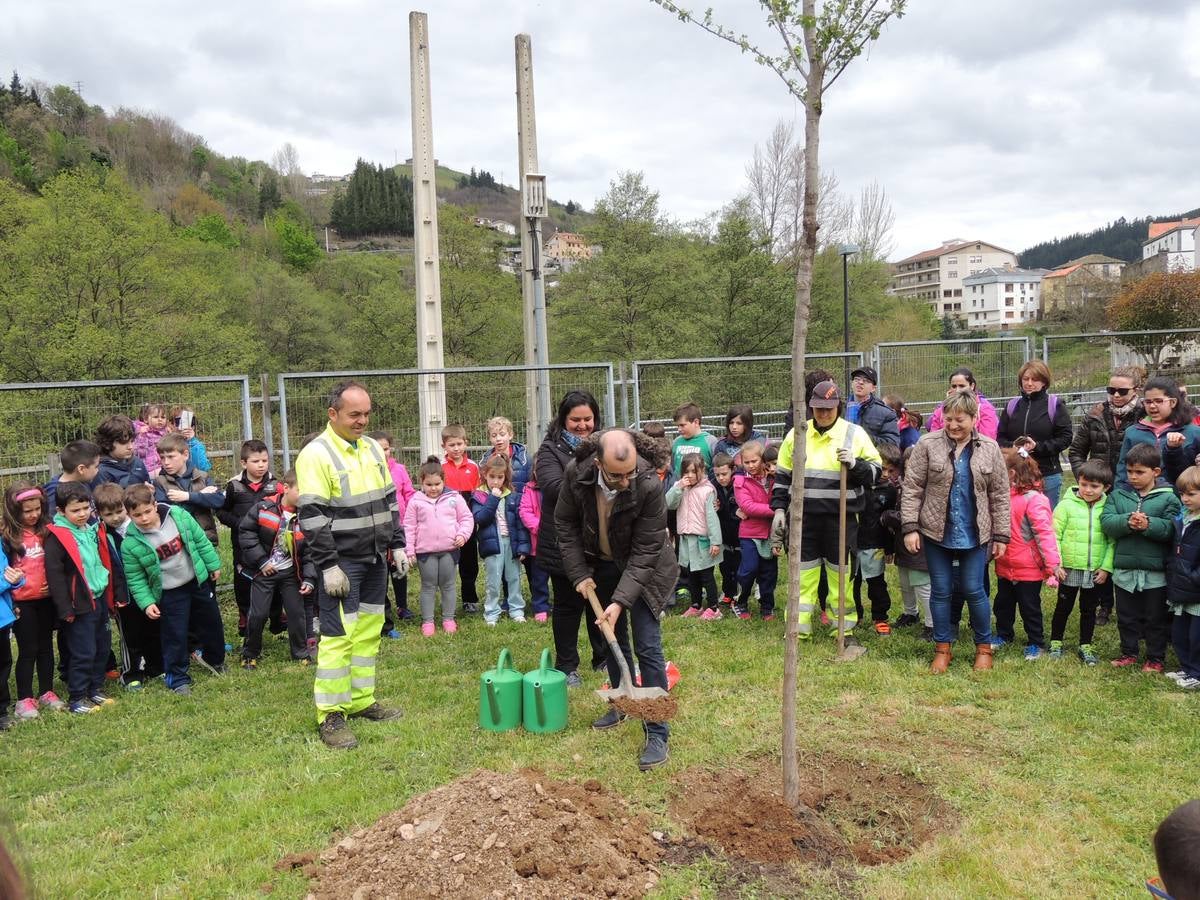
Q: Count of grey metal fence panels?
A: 5